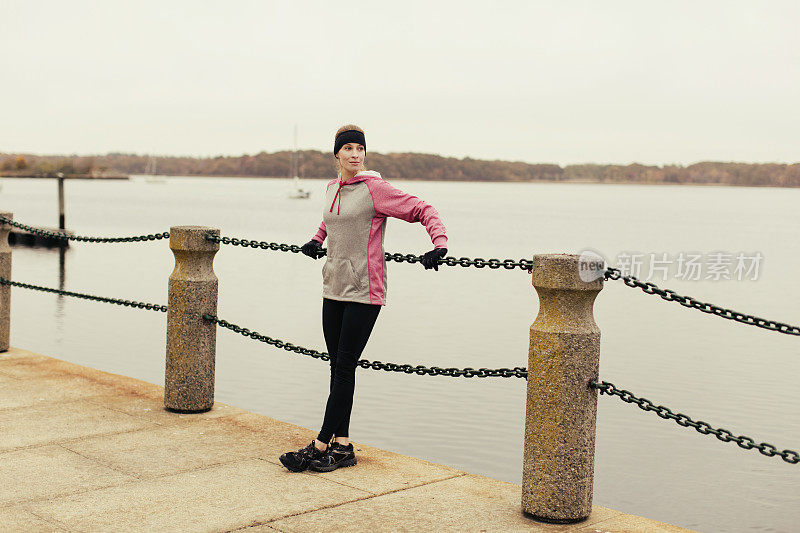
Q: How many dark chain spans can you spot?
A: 6